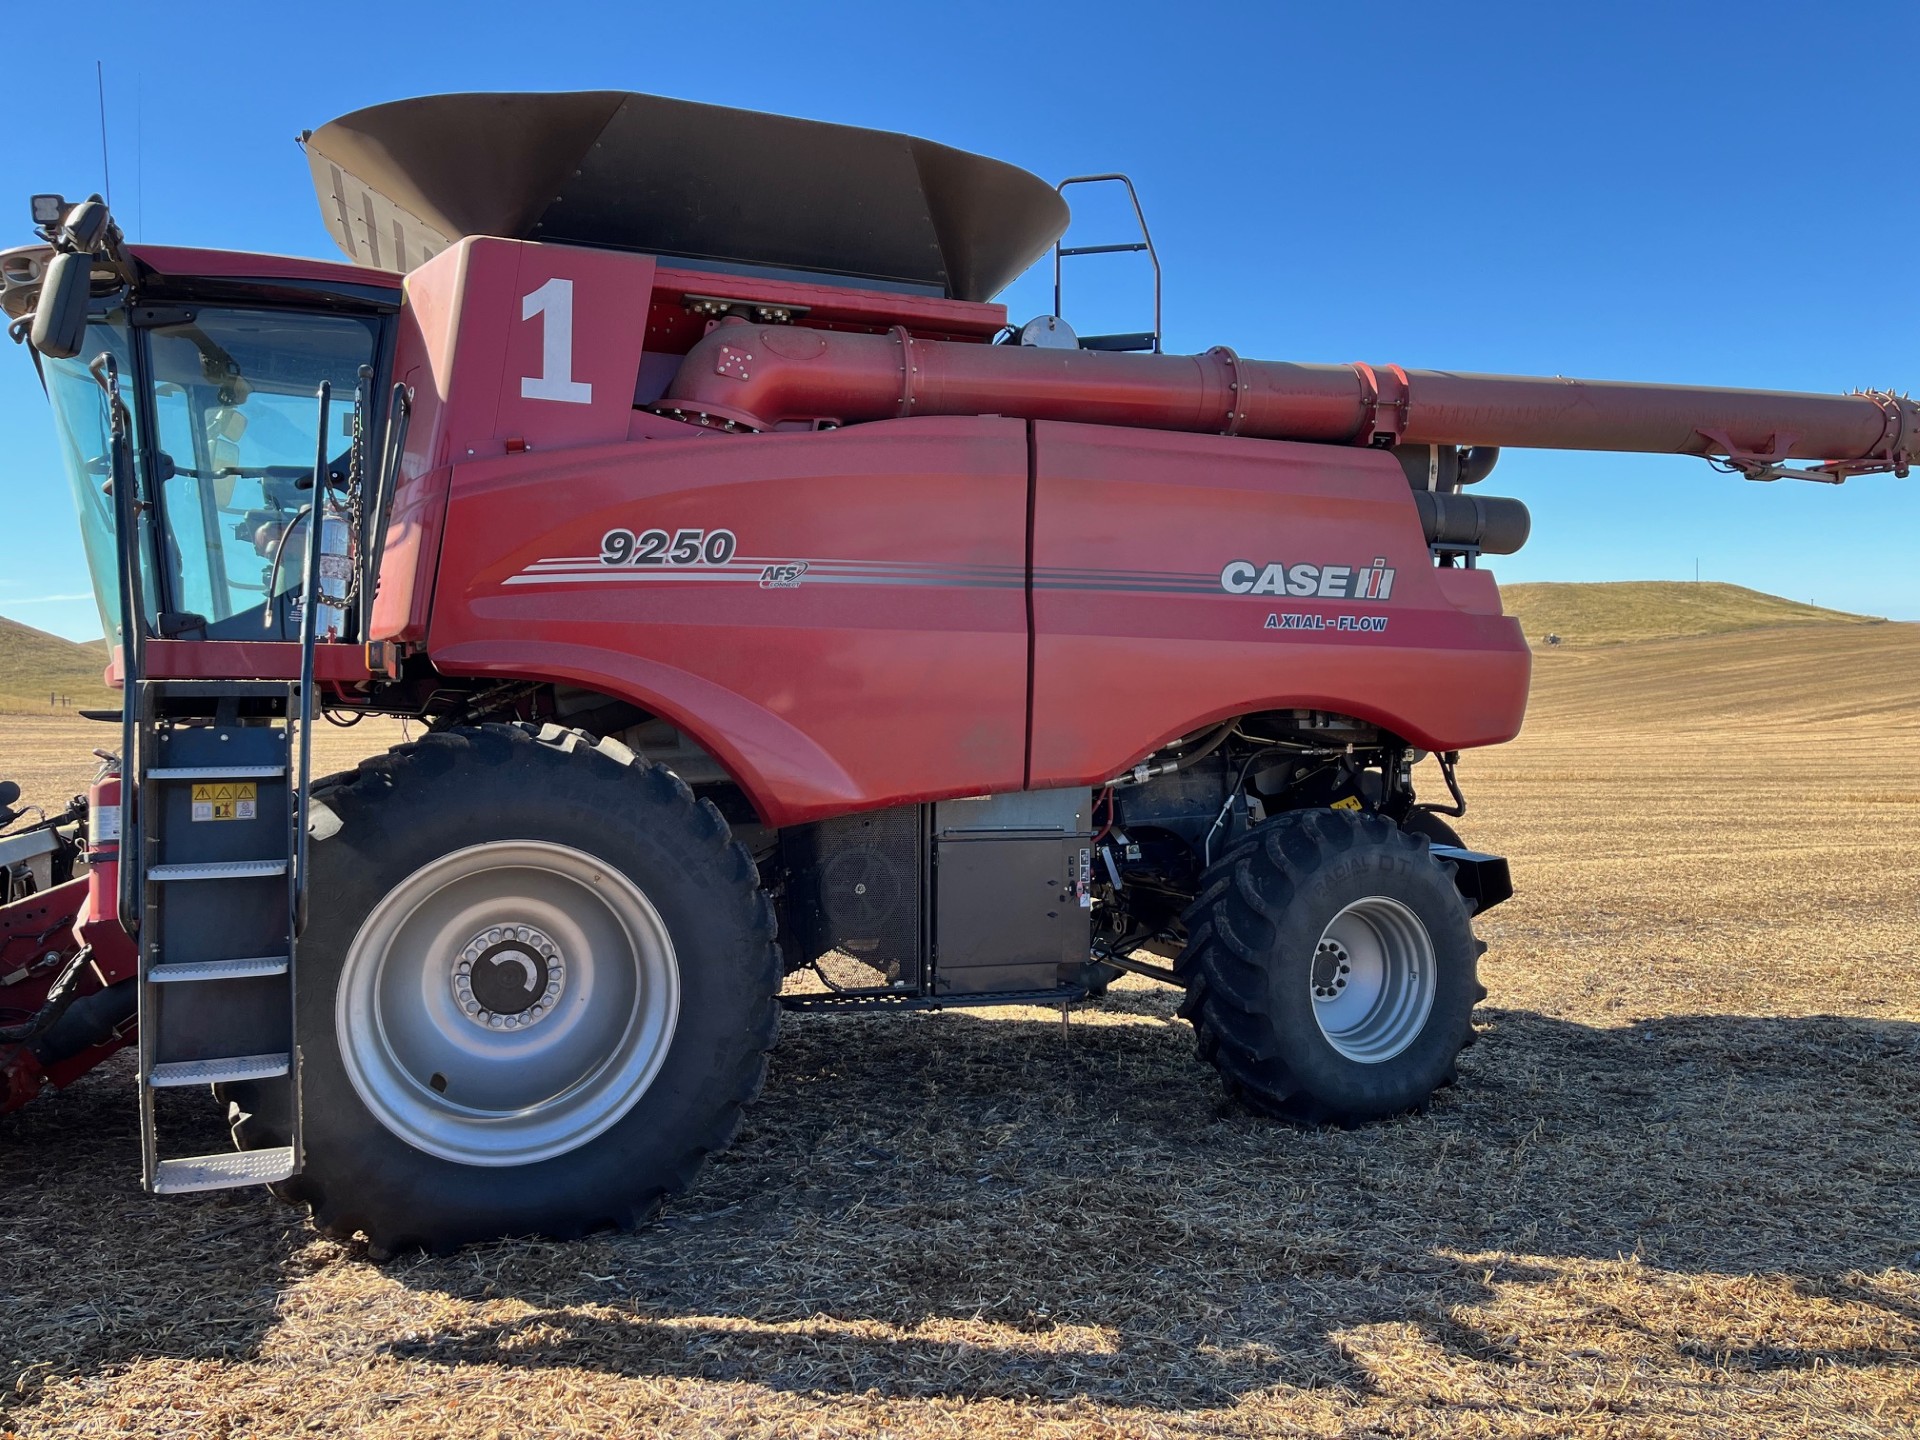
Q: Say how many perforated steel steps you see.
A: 5